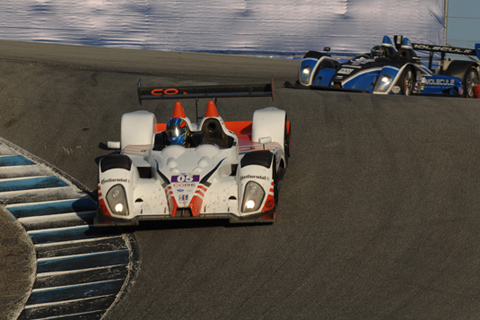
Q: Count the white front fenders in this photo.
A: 2